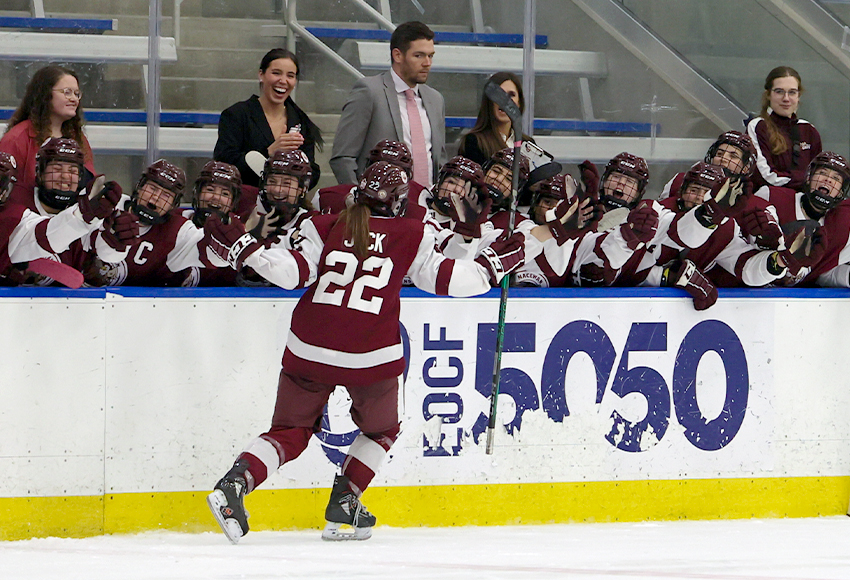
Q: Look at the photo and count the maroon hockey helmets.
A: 14